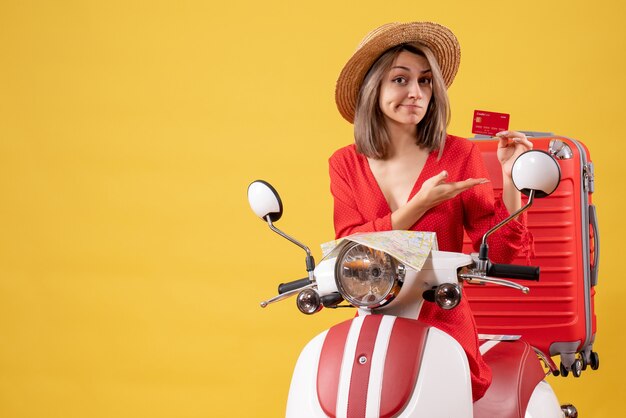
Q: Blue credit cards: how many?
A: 0